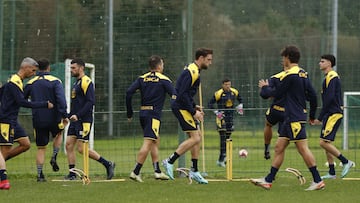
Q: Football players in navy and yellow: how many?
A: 9